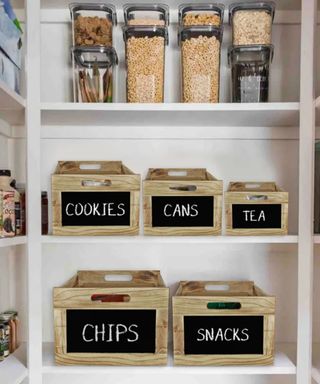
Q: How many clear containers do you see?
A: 8